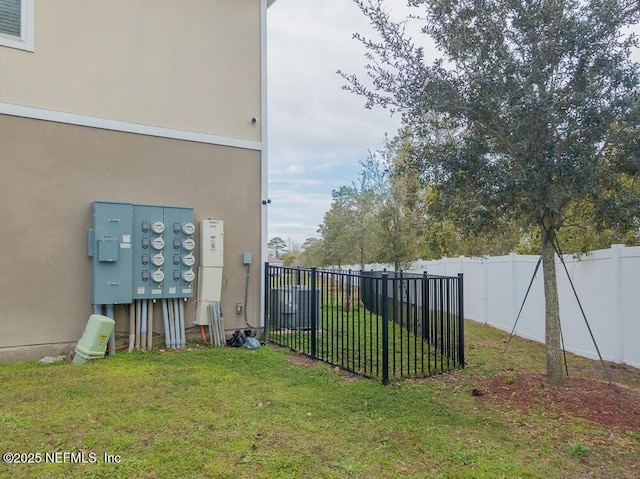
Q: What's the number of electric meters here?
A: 8